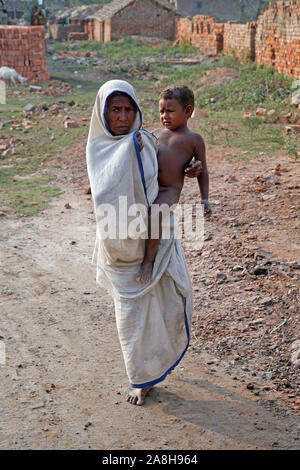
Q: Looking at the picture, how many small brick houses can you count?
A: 1